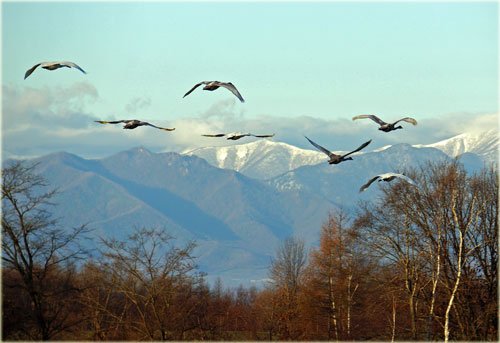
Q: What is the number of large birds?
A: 7